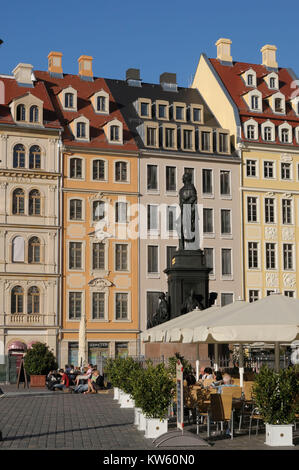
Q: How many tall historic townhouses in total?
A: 4